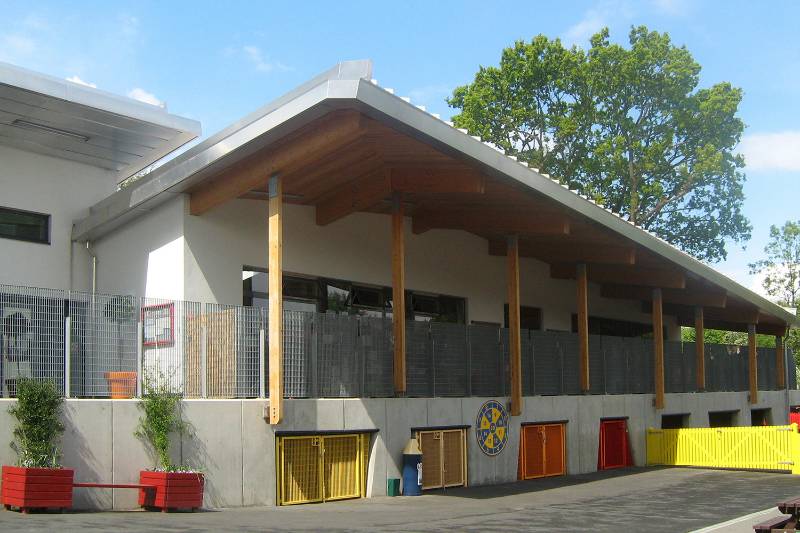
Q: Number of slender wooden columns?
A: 8